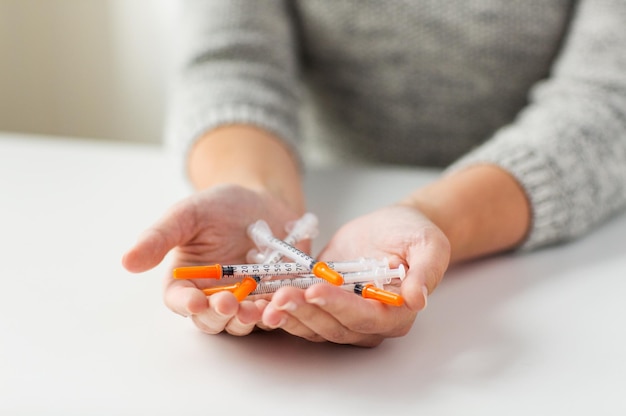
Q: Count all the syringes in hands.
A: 5